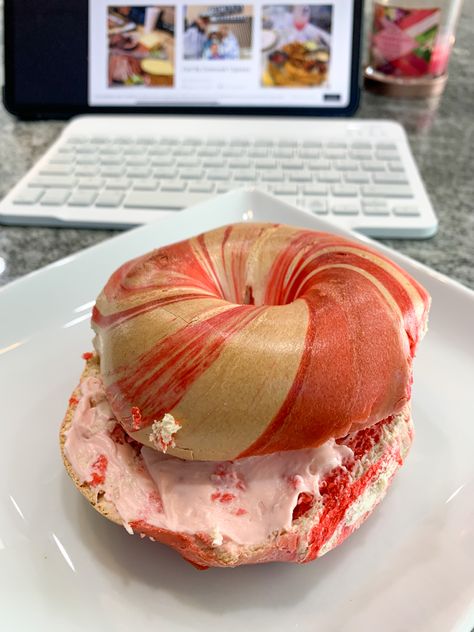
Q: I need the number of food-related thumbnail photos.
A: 2